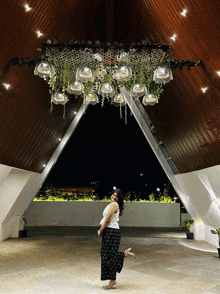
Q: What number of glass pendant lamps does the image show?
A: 11